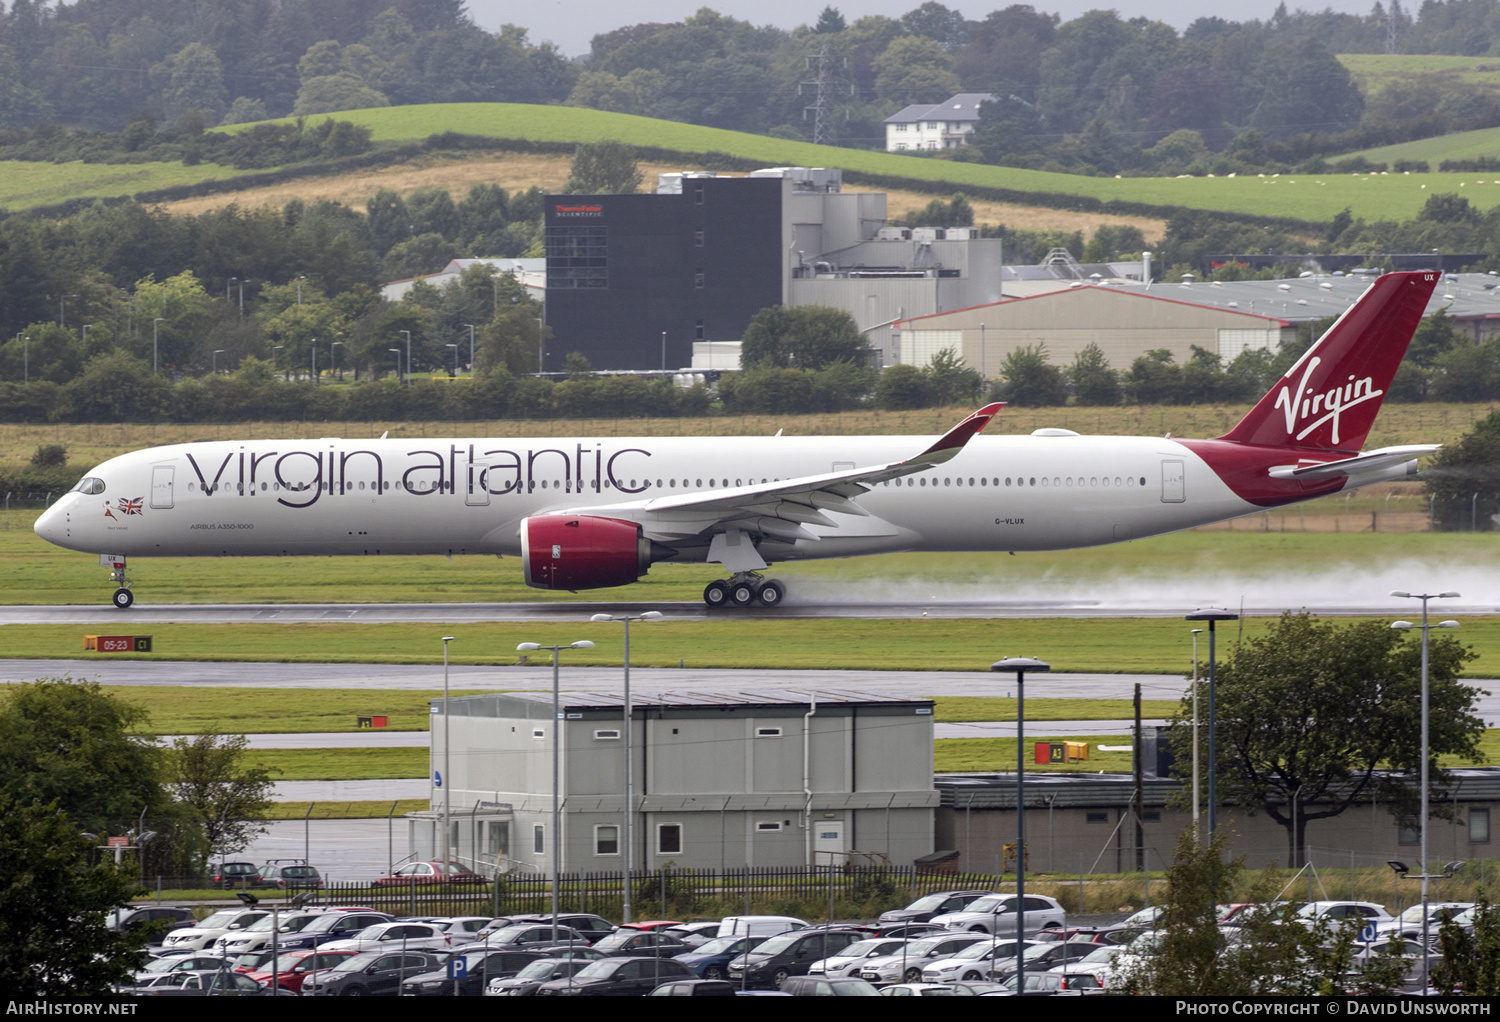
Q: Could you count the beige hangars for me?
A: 1